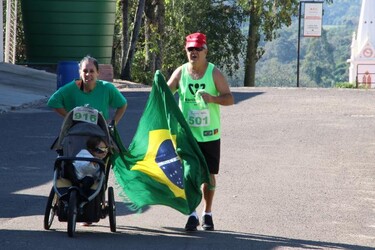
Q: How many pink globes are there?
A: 0